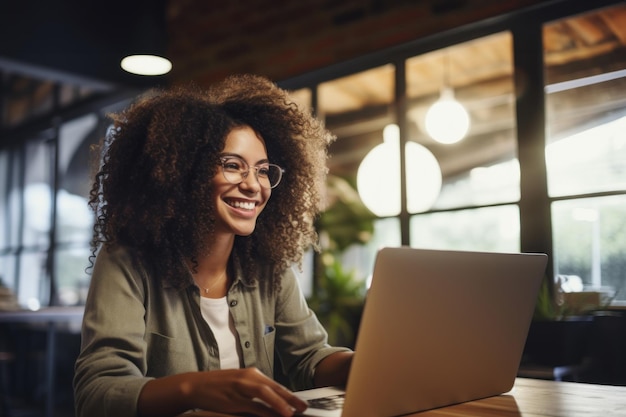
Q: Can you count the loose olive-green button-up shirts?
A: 1